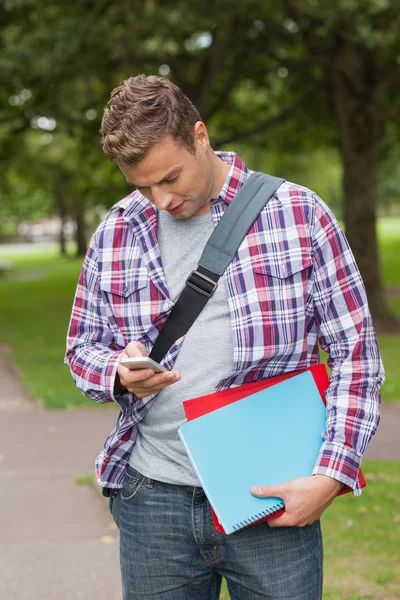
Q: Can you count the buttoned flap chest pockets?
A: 2